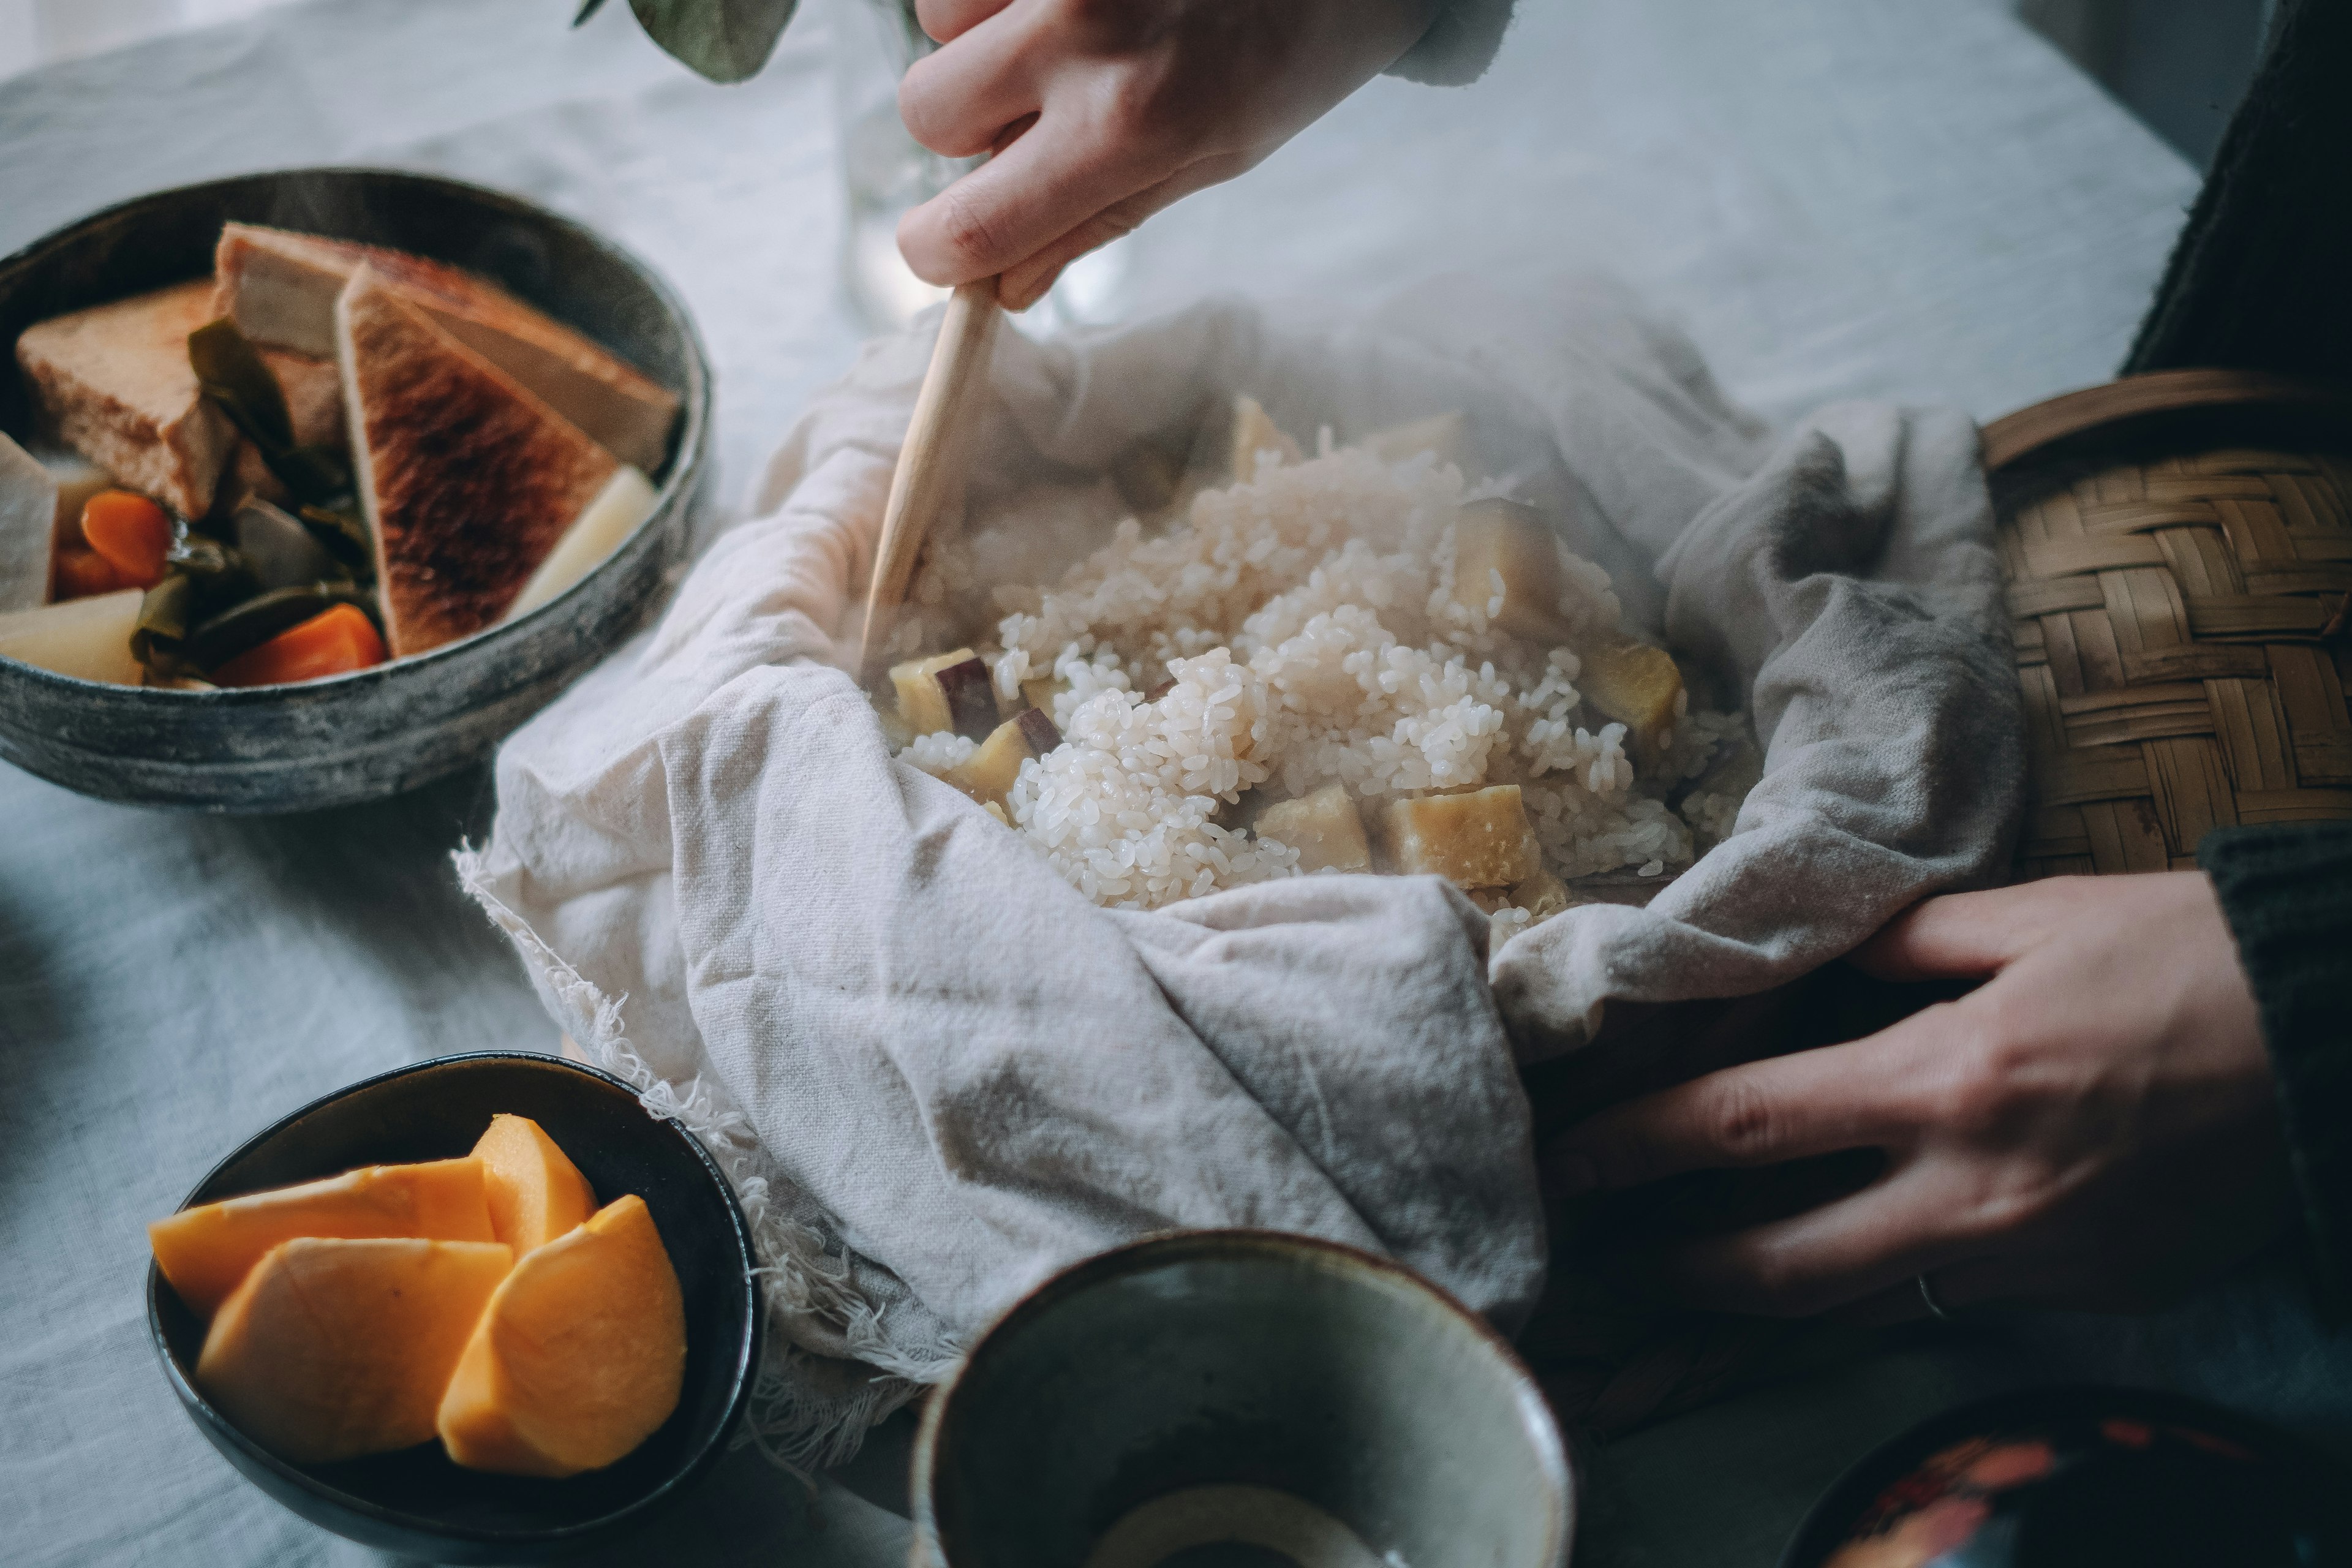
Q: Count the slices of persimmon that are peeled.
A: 4